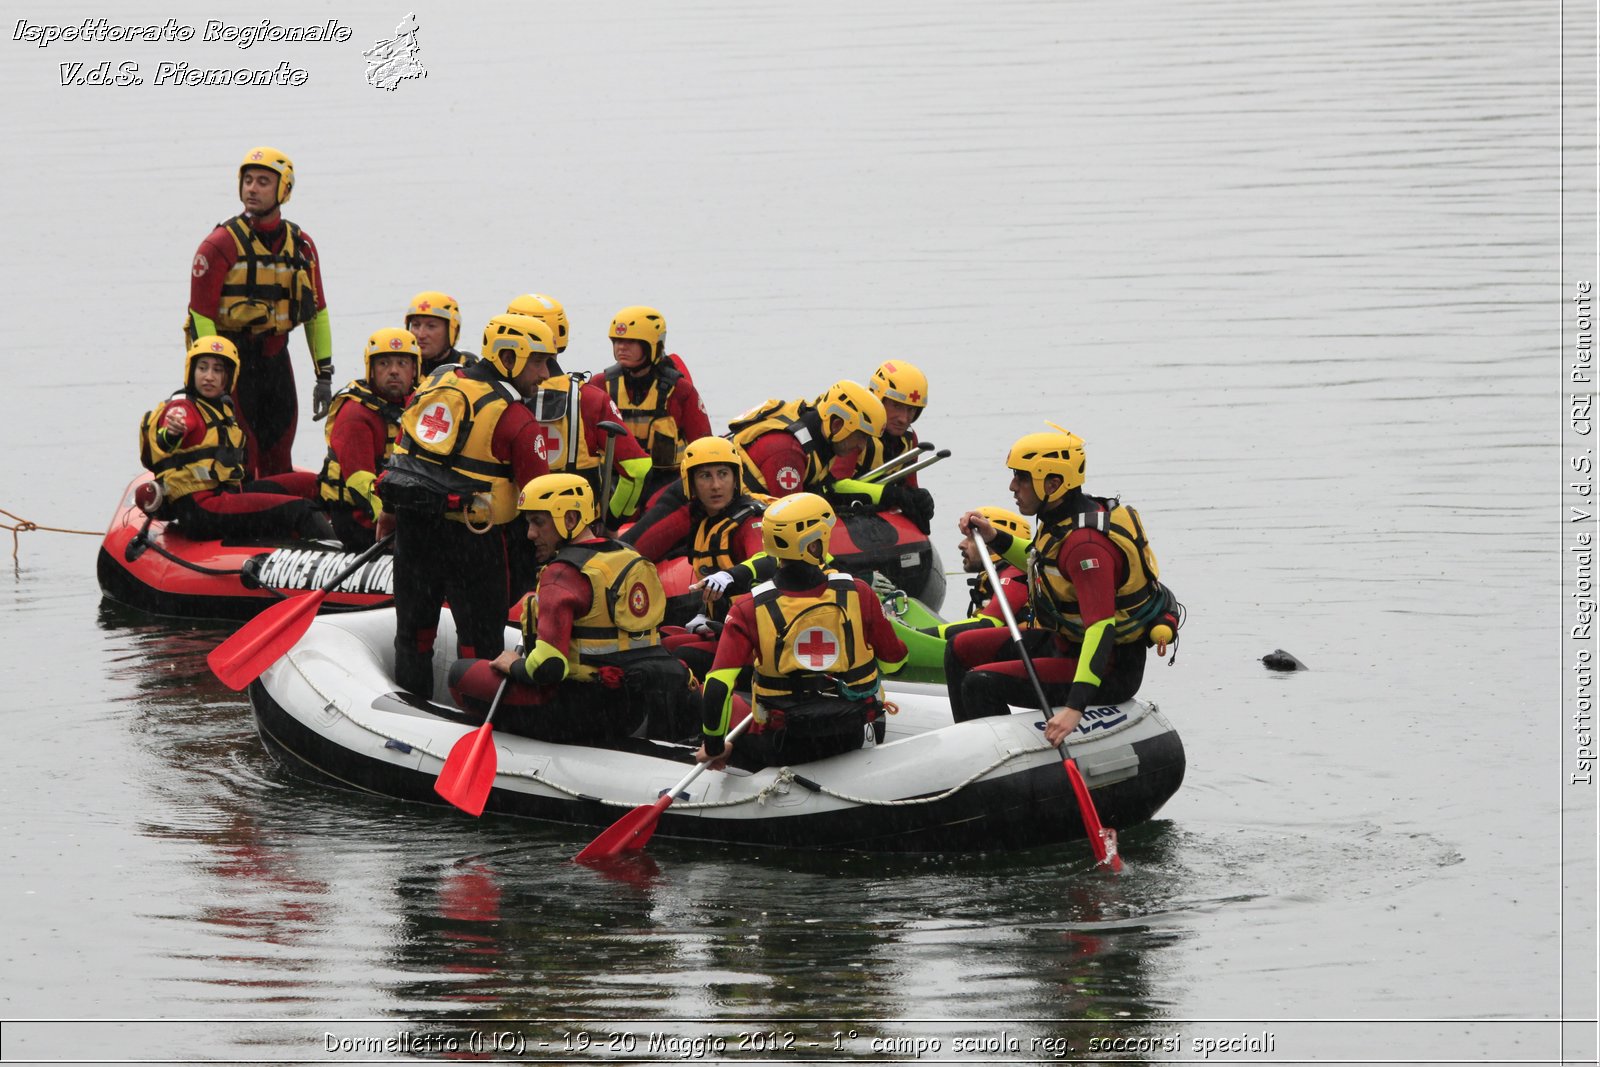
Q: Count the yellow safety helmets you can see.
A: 14